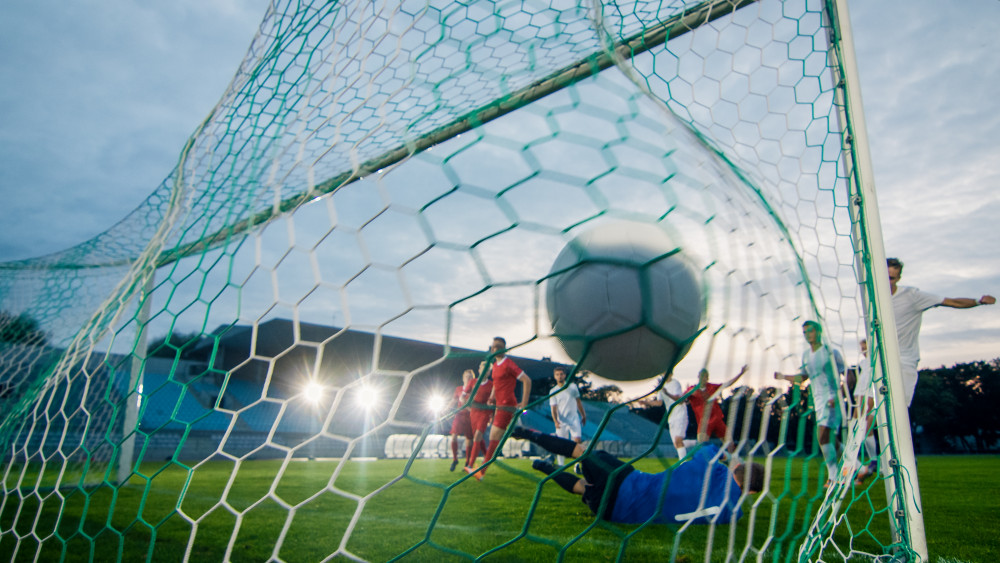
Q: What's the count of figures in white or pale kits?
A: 5